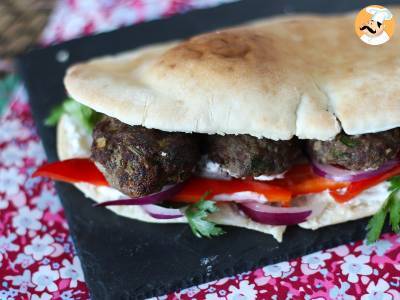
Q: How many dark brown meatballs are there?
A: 3